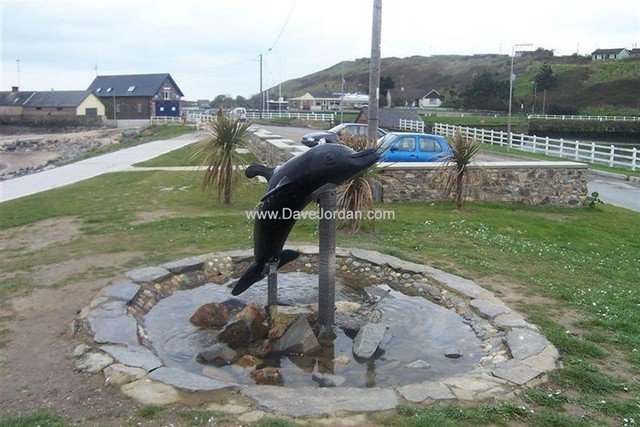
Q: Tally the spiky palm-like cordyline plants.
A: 3